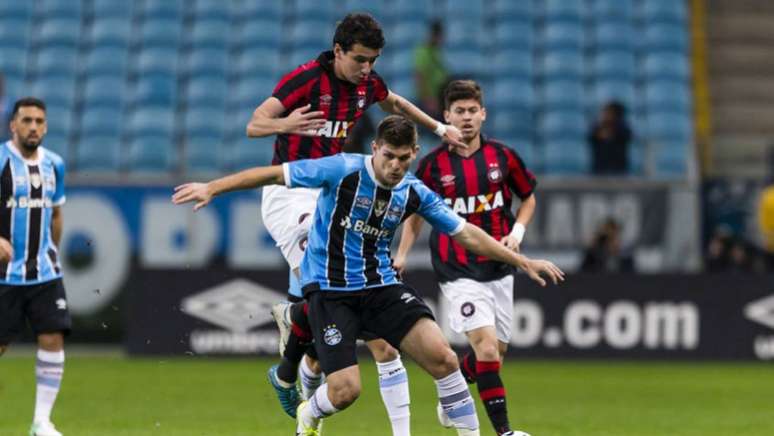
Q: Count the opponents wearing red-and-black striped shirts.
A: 2